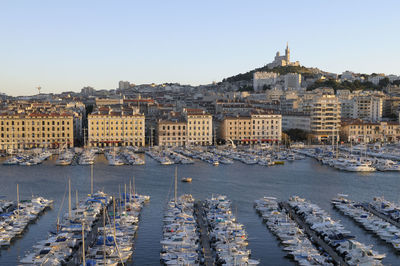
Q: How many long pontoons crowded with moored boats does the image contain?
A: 5